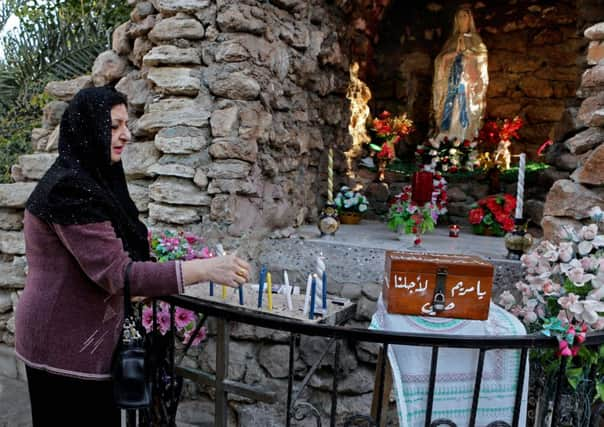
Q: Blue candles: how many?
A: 5